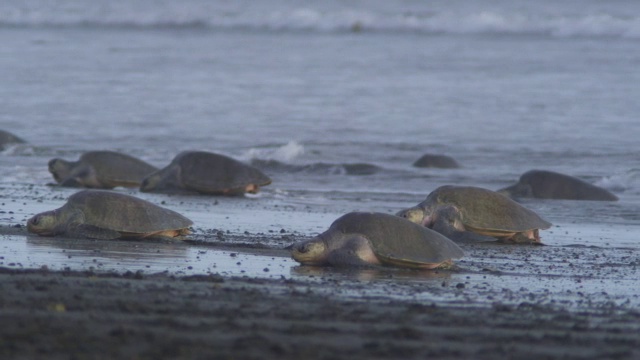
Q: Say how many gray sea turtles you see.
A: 8